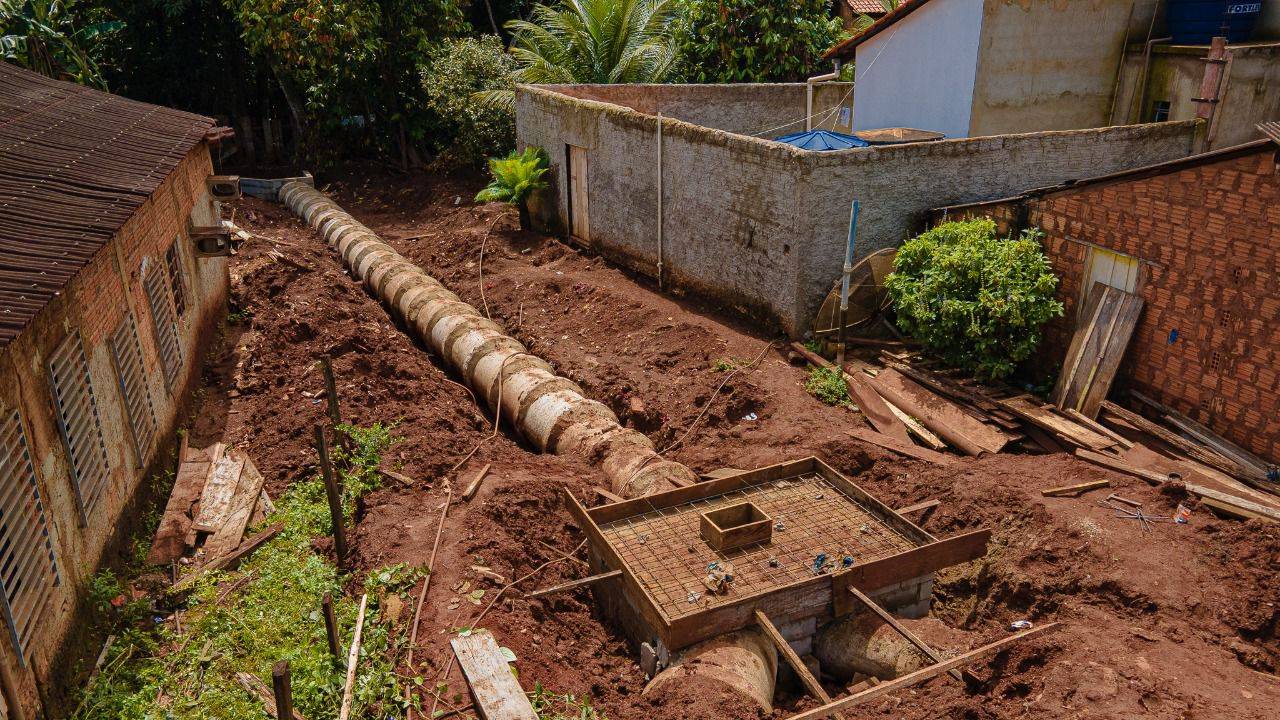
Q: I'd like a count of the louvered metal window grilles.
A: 4